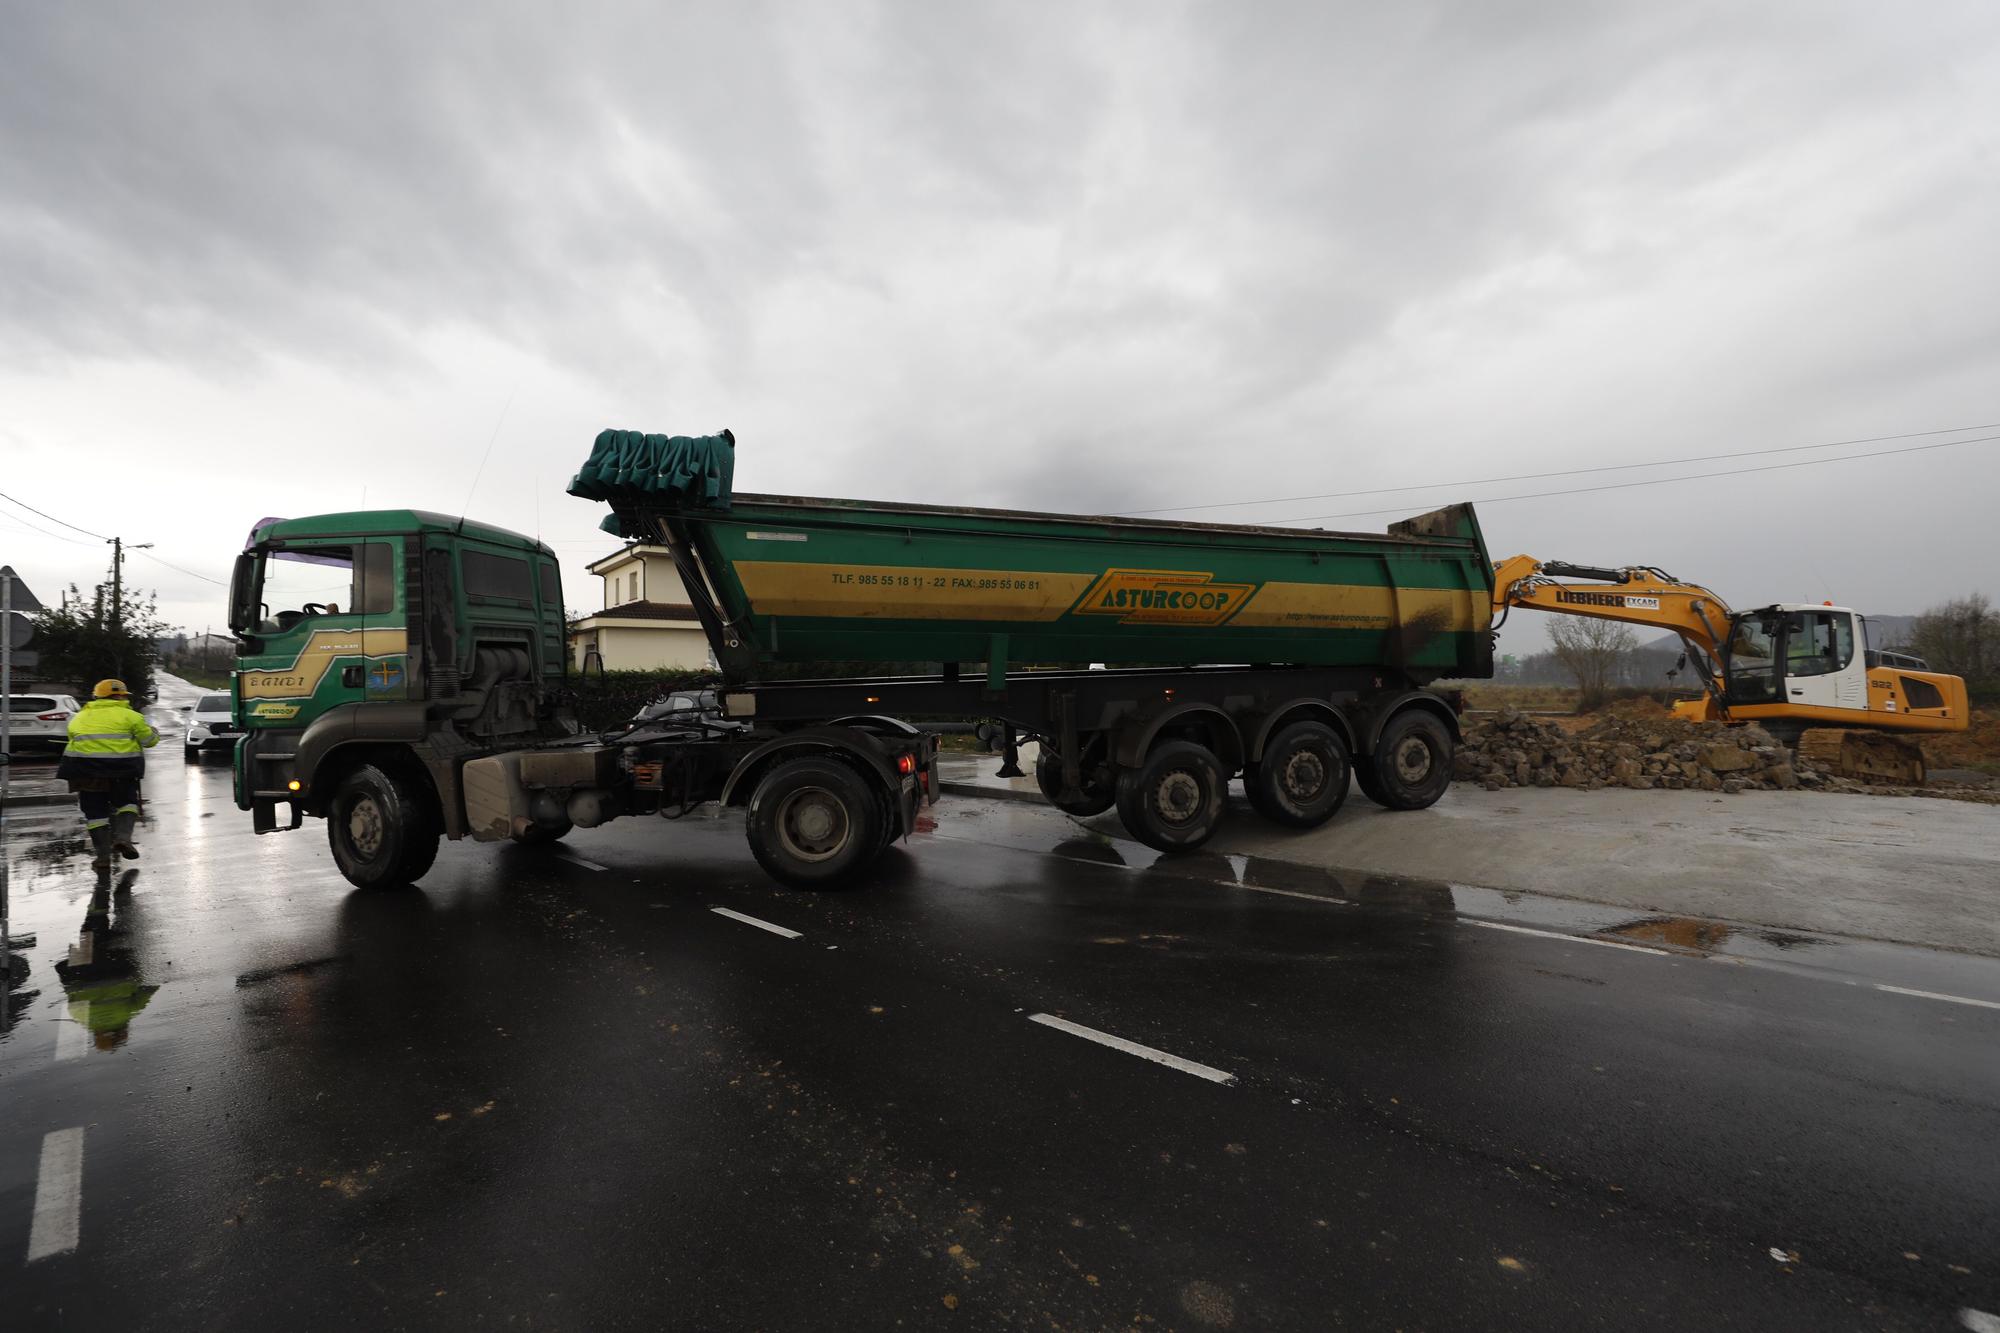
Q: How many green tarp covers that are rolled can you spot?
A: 1